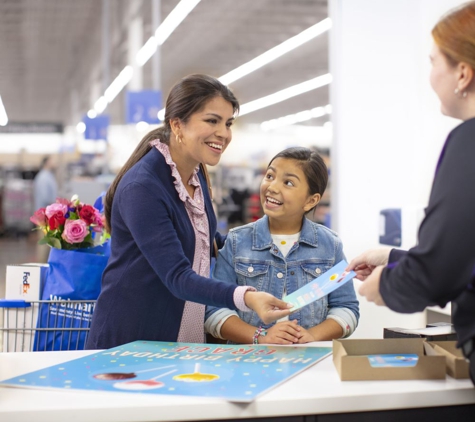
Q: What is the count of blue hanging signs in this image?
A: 2